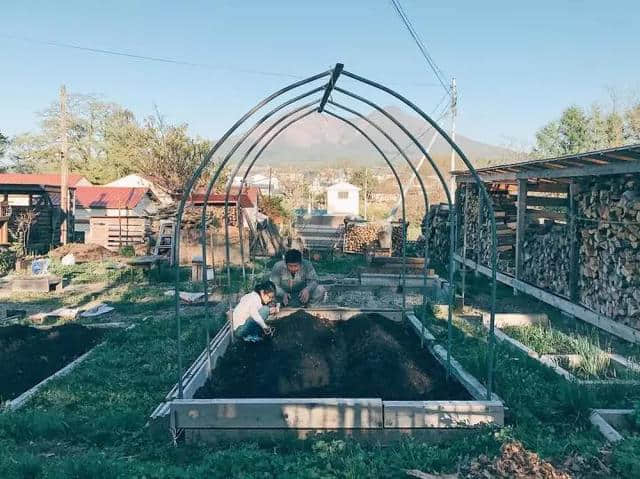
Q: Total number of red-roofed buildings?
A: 3